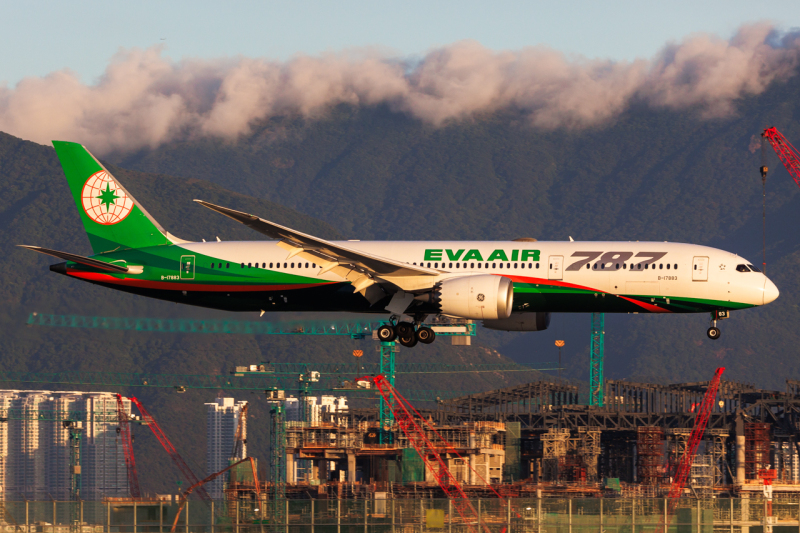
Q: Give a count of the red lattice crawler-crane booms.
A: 5